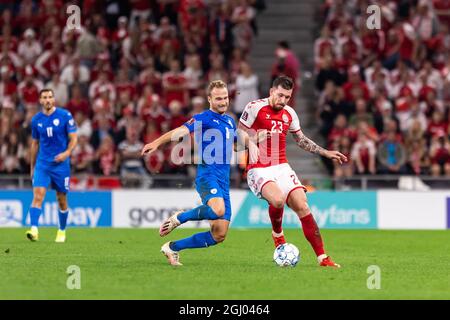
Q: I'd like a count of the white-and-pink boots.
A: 2